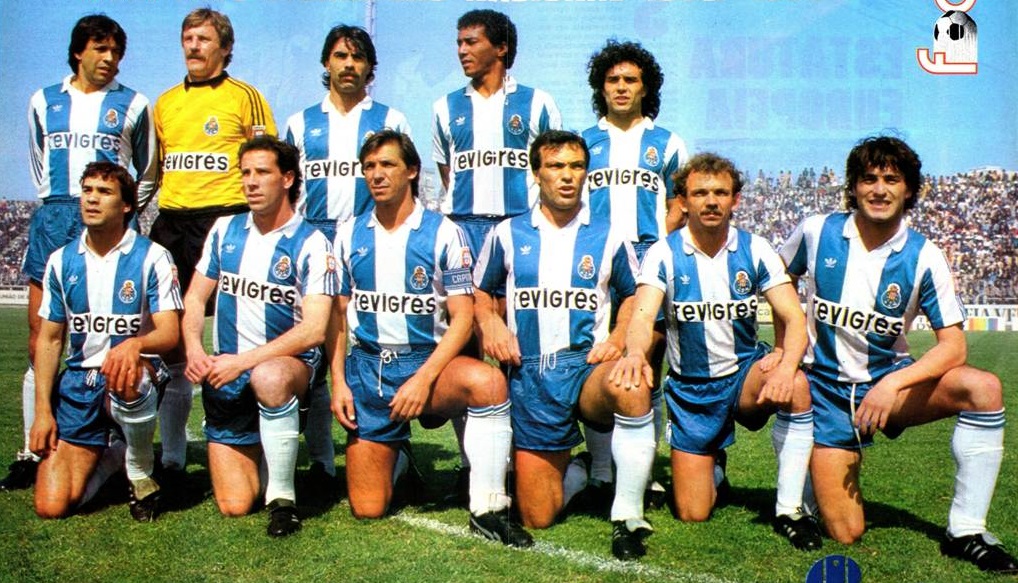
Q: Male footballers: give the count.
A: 11